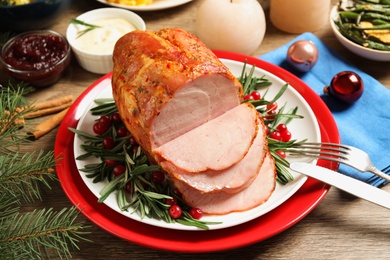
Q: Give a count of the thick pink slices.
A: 3